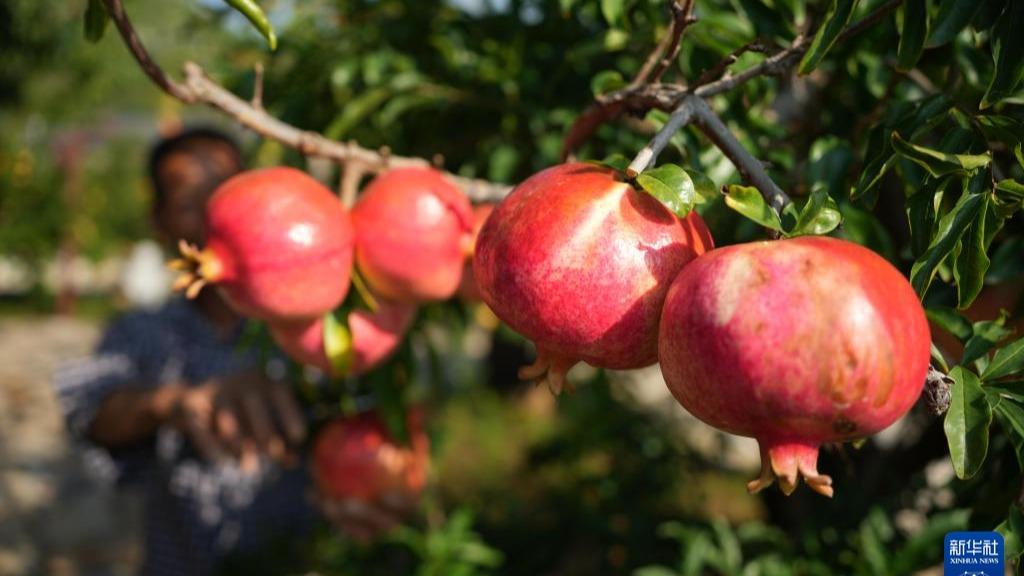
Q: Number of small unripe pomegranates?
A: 0